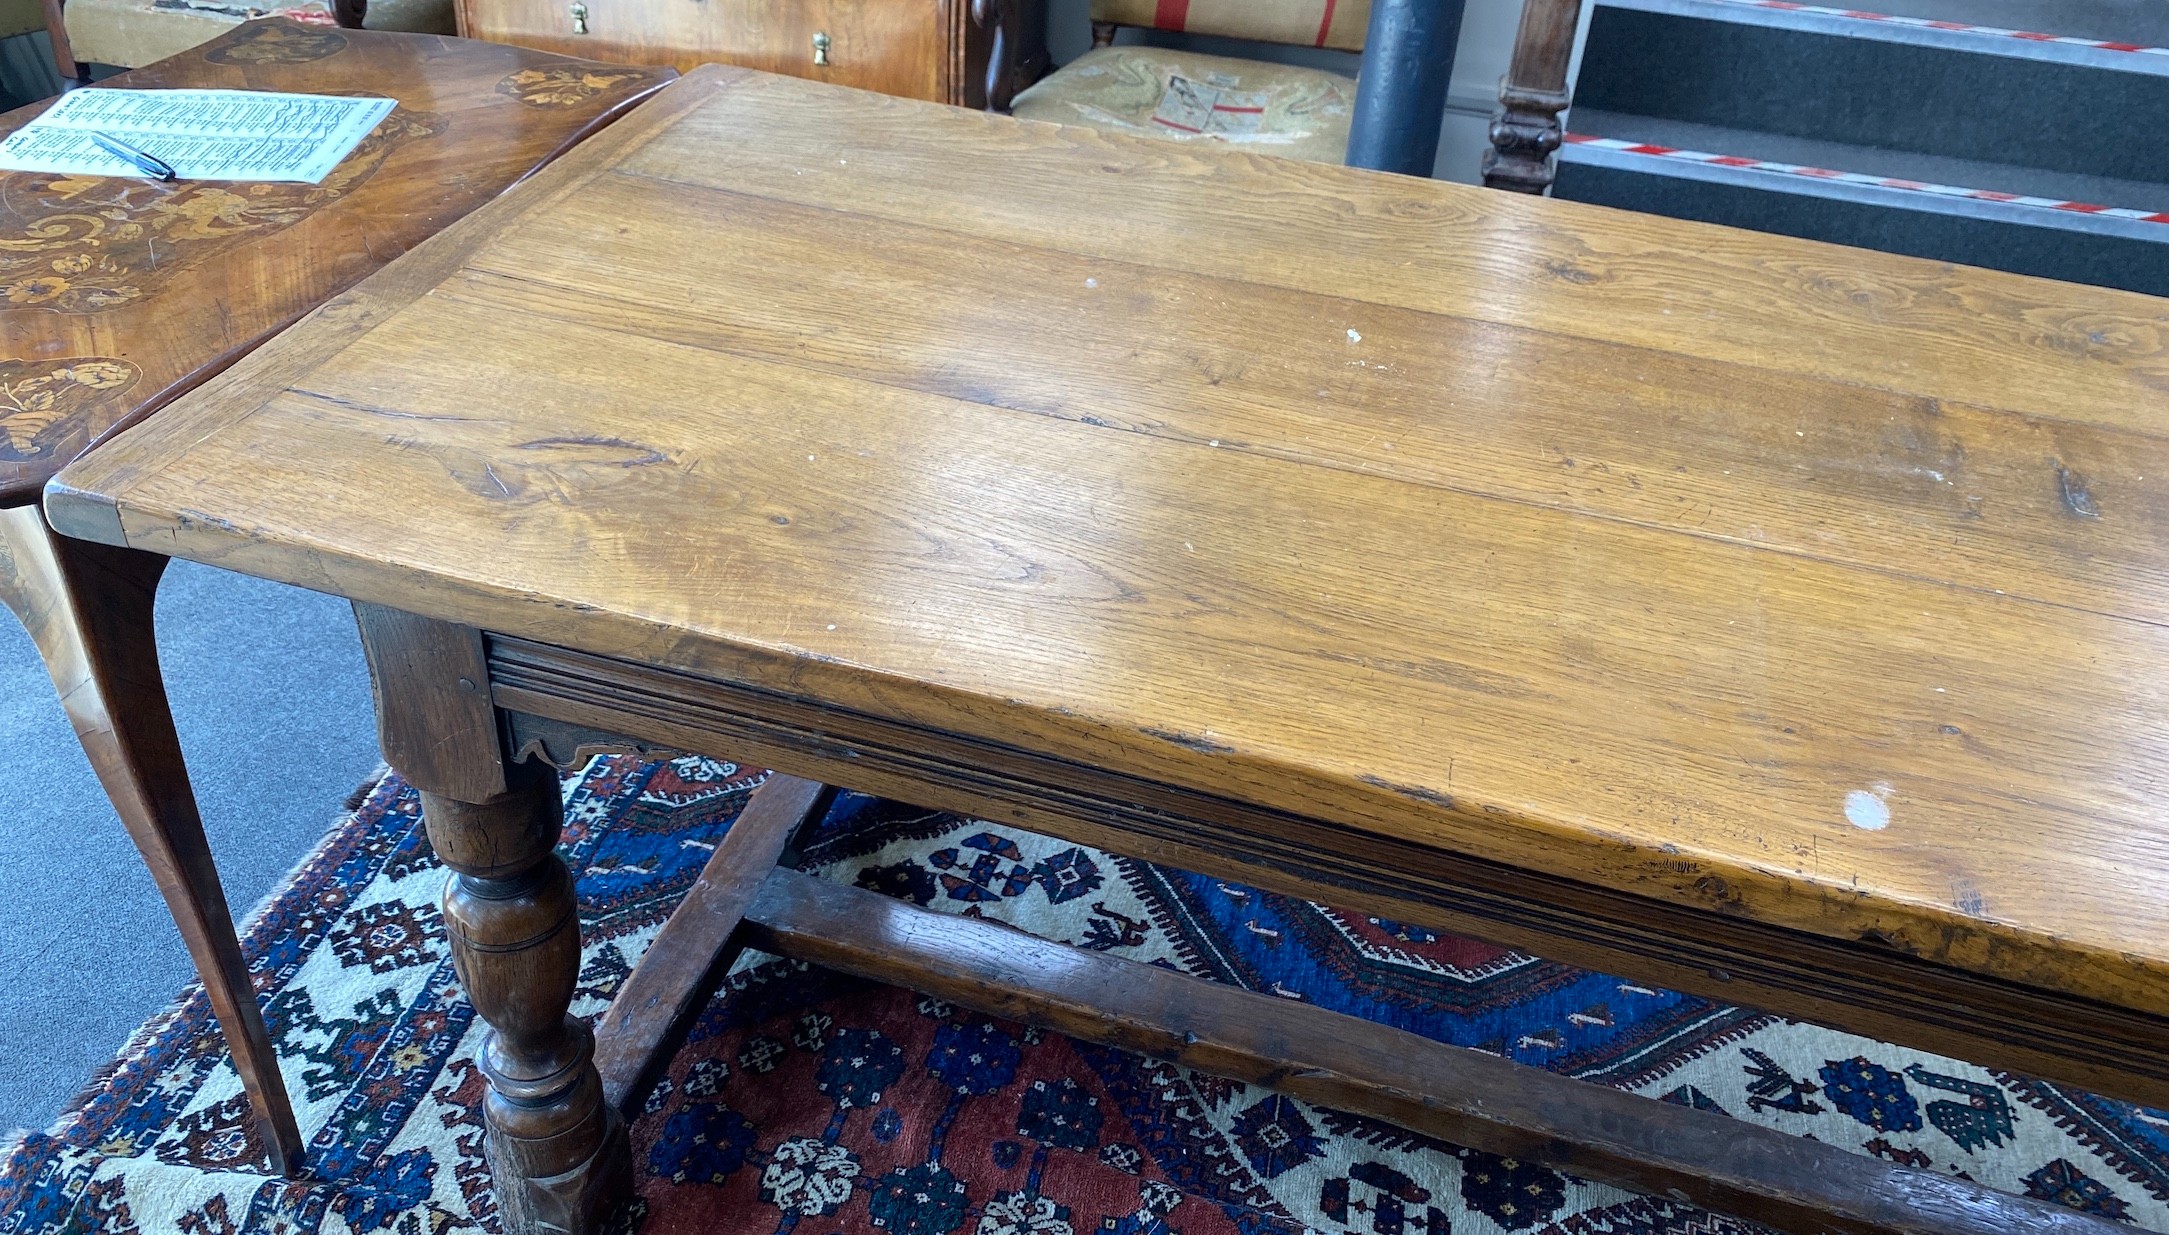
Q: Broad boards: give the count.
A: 3